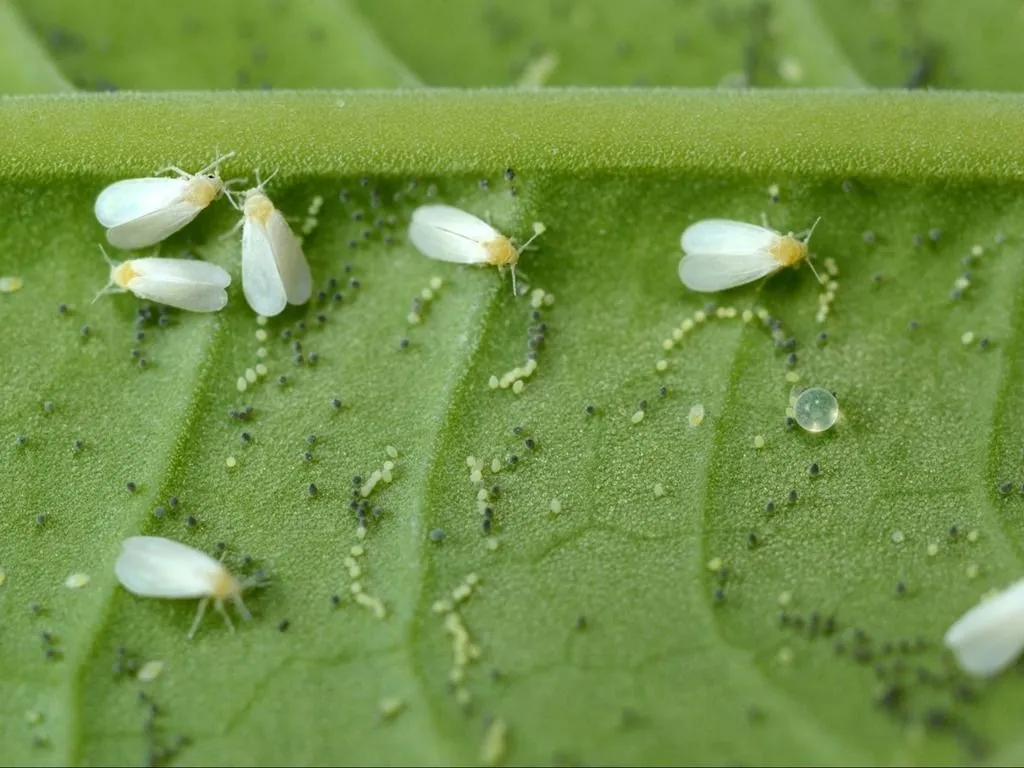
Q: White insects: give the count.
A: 7